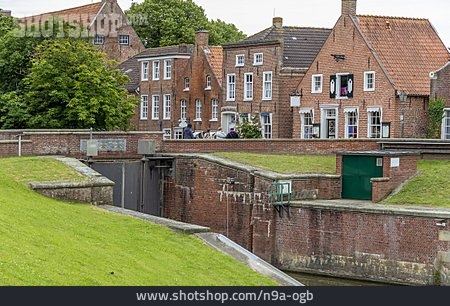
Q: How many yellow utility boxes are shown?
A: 0